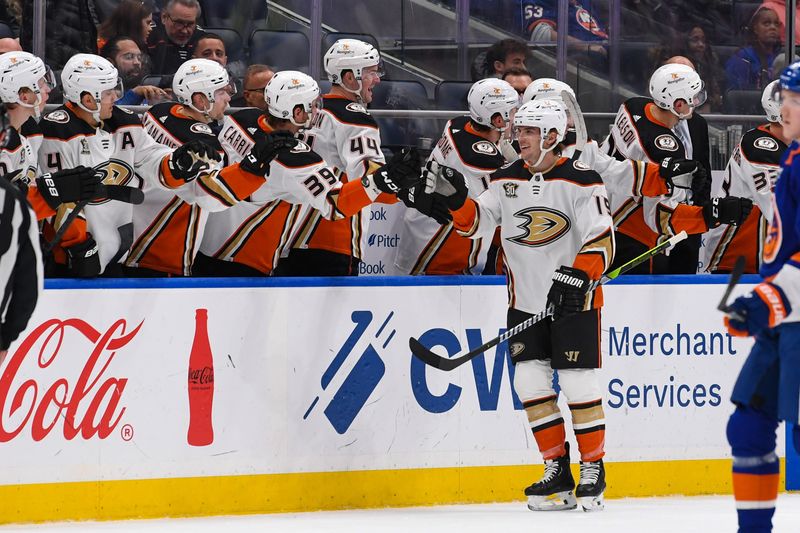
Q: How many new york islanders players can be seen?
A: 1